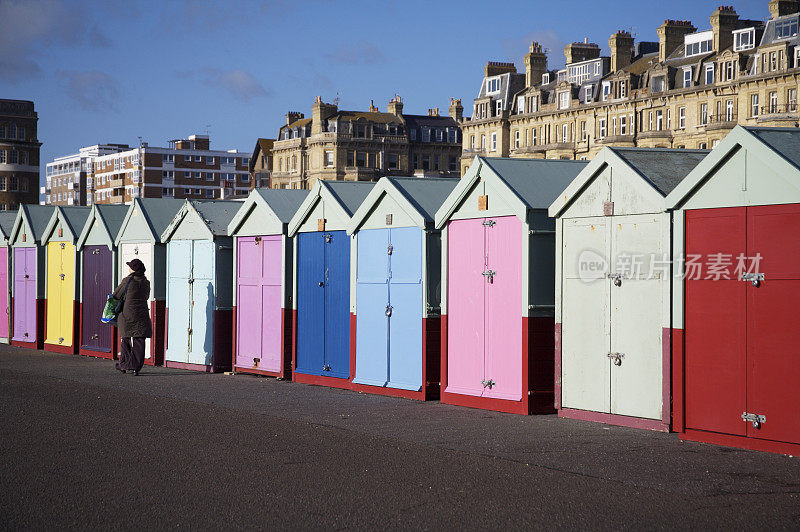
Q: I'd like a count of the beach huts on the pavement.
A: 12